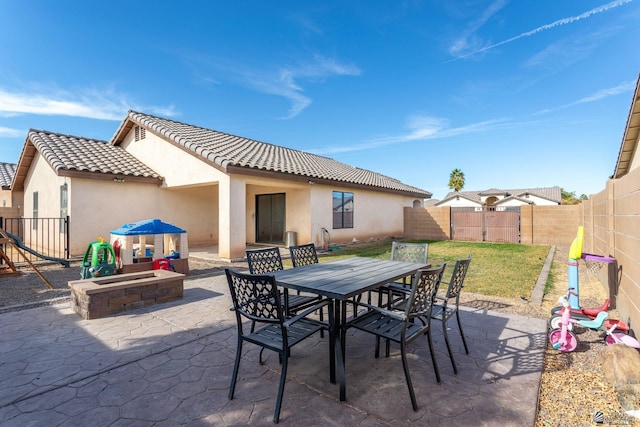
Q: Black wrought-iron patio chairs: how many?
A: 6